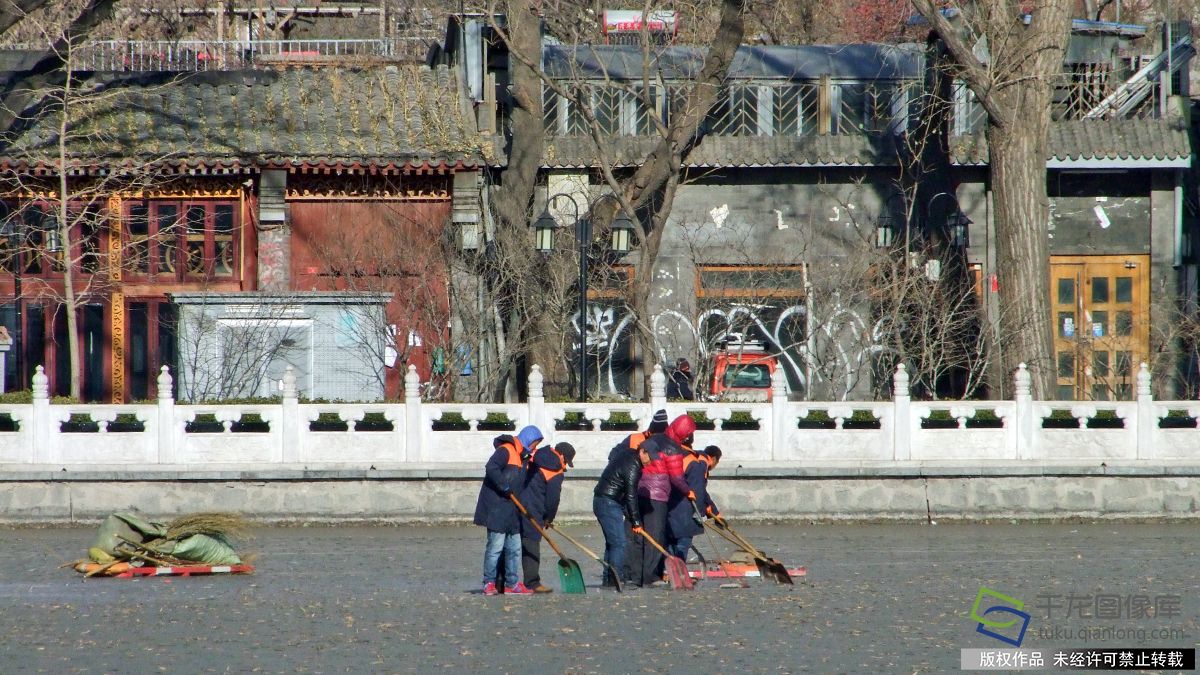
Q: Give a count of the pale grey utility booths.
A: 1